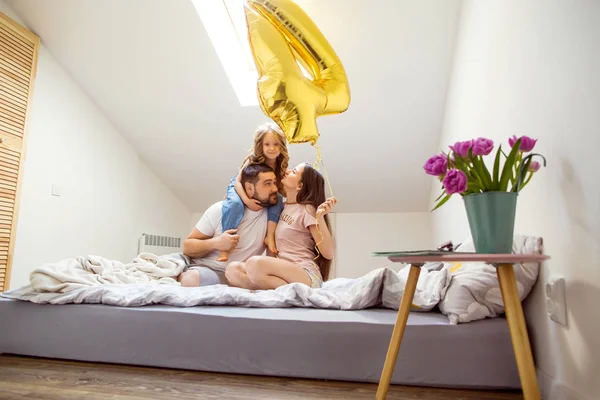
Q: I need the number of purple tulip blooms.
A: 6